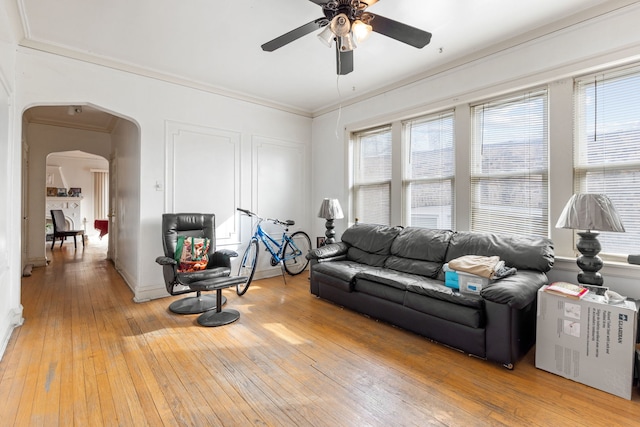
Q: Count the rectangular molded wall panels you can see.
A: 2